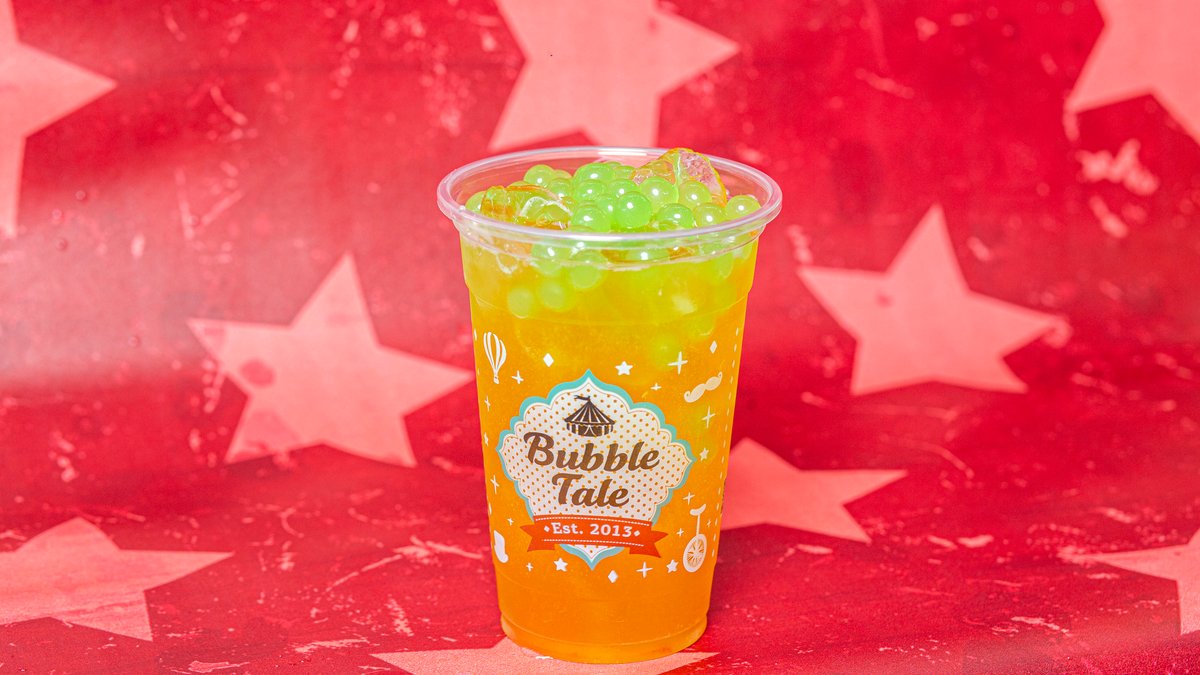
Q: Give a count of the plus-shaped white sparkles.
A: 12